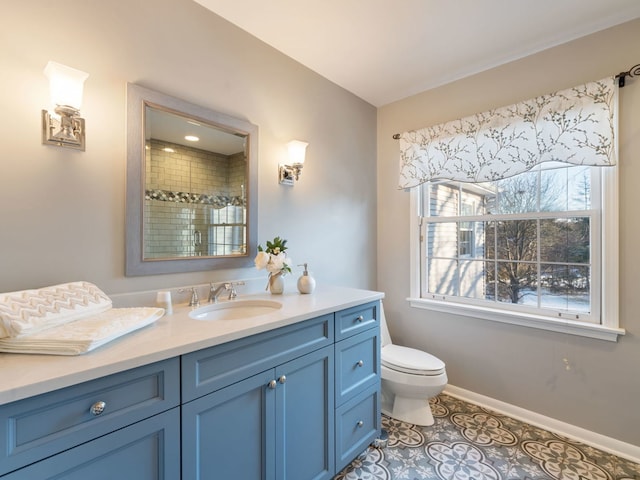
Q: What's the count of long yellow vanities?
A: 0